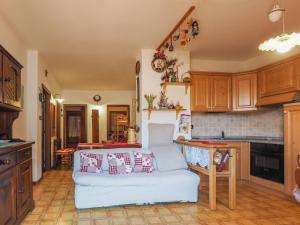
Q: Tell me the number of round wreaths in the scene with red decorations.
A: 1